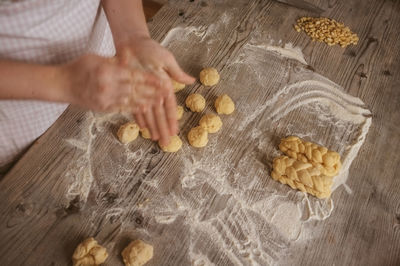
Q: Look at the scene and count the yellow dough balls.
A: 12